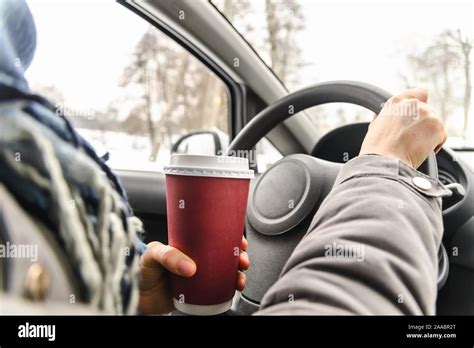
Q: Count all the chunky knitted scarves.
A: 1